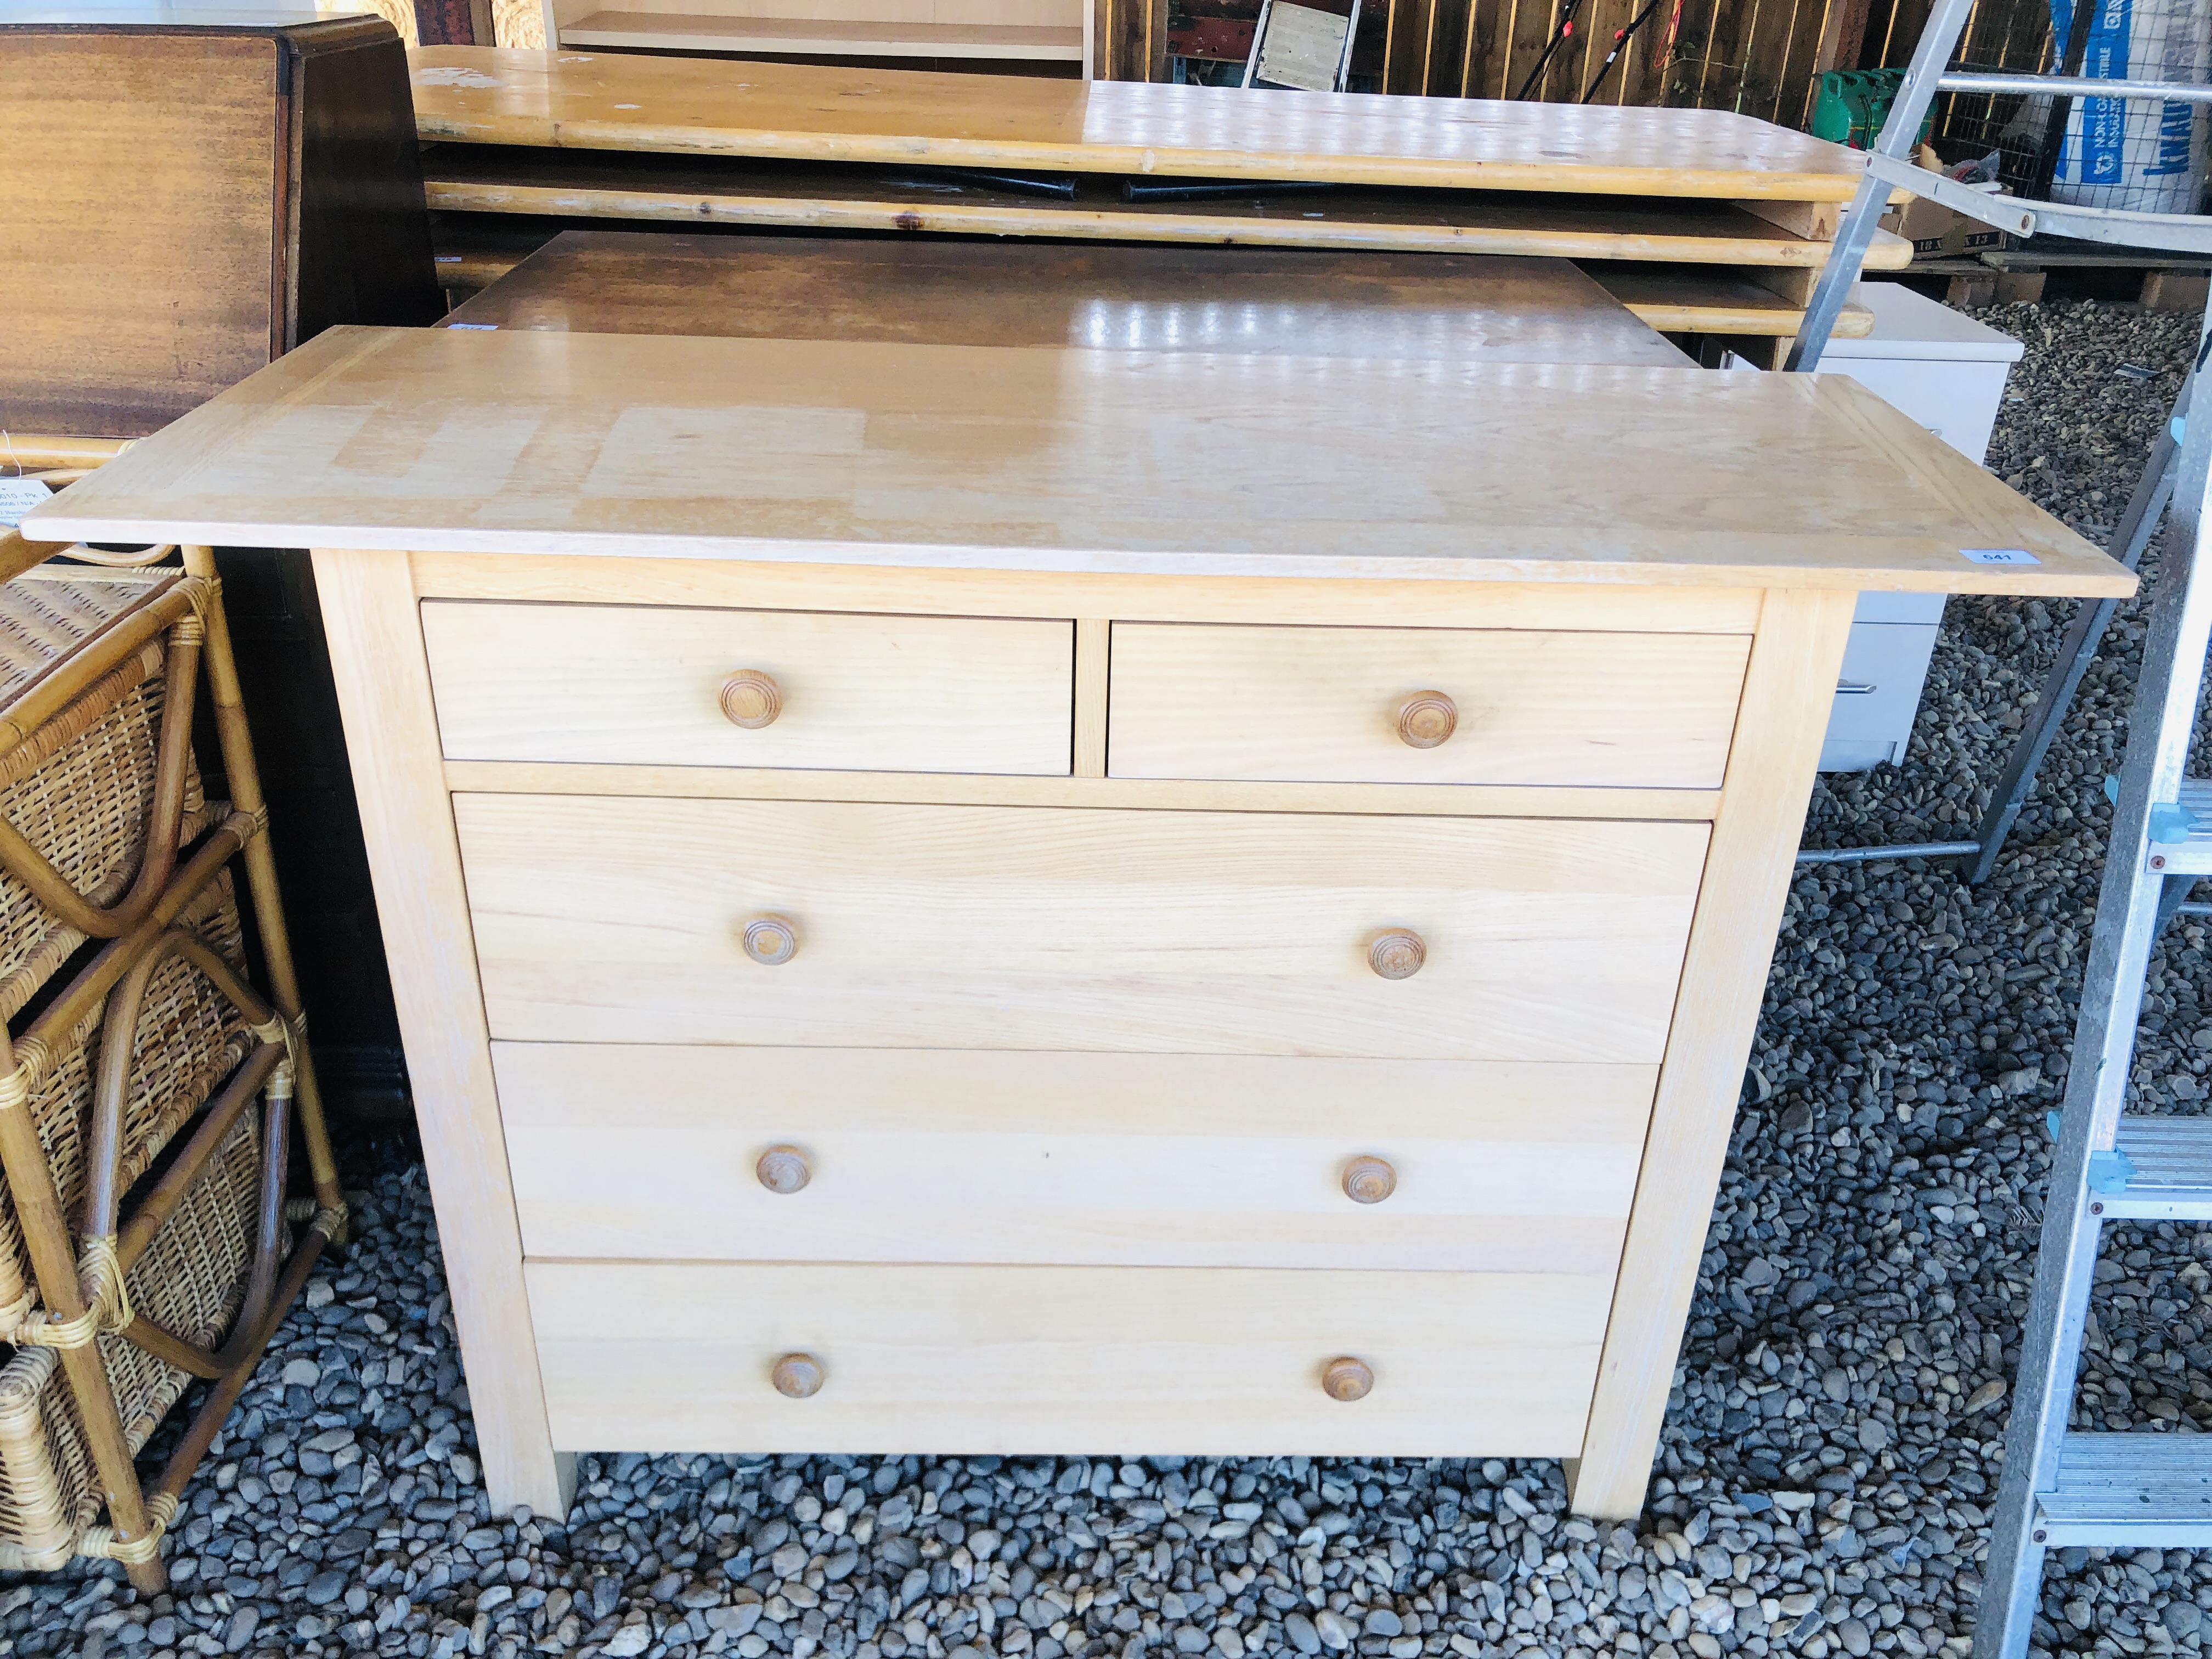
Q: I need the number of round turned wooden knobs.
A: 8